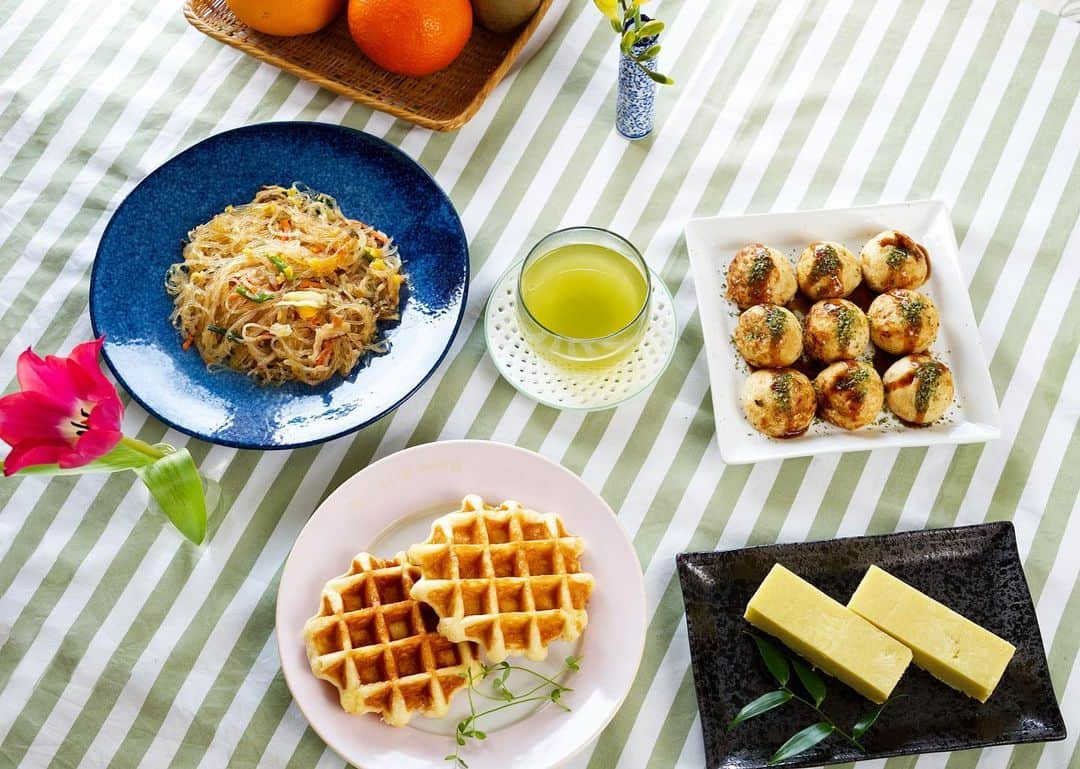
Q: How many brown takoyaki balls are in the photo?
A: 9